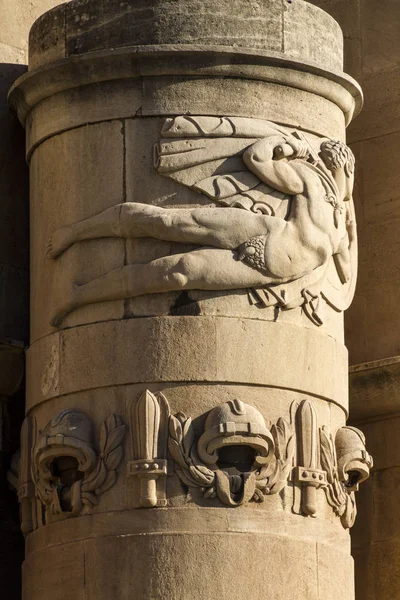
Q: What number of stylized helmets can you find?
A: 3